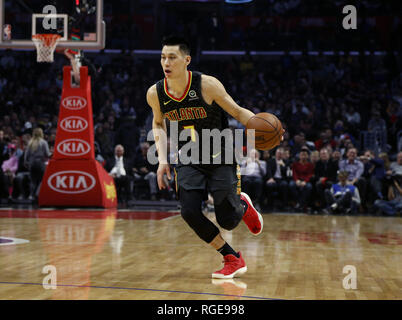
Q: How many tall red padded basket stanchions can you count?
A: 1